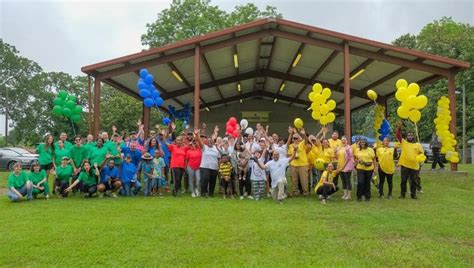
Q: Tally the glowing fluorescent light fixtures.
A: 10